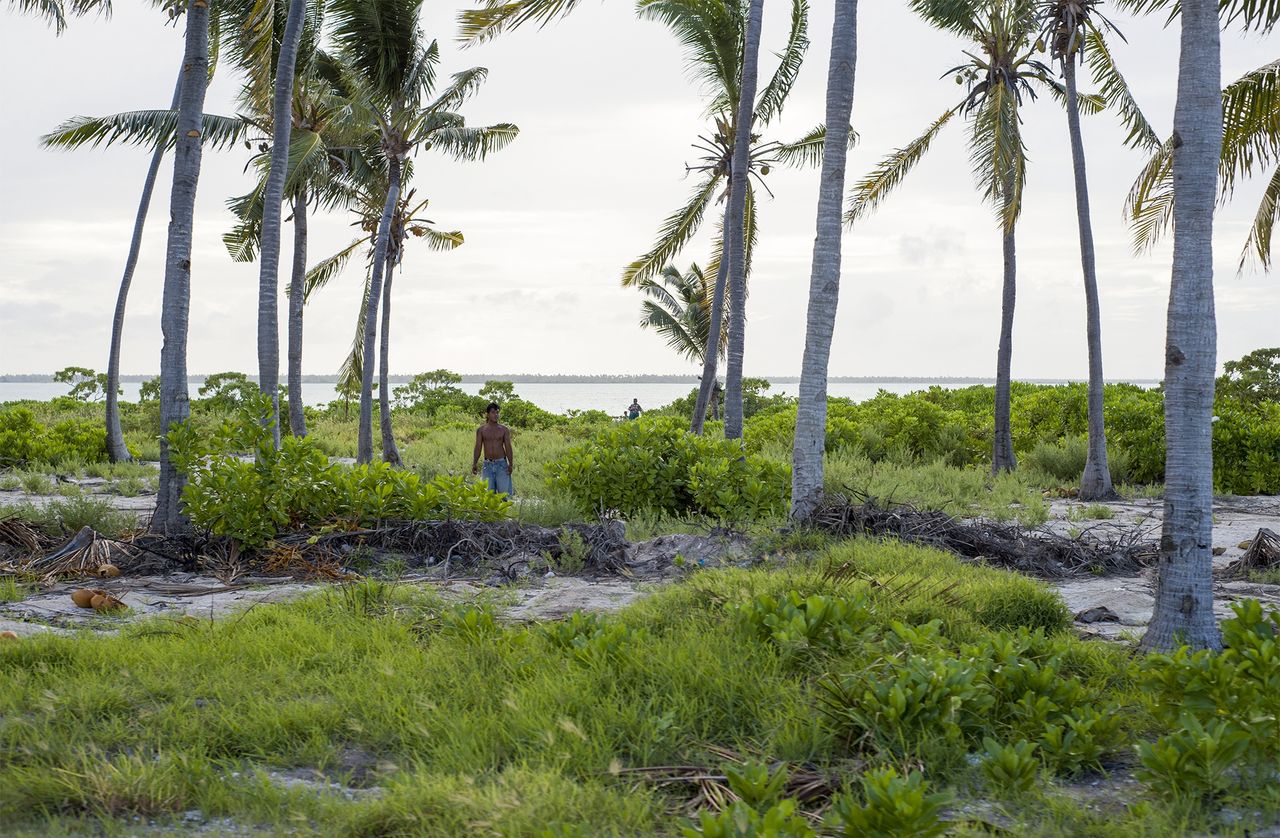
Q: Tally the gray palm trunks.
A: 12